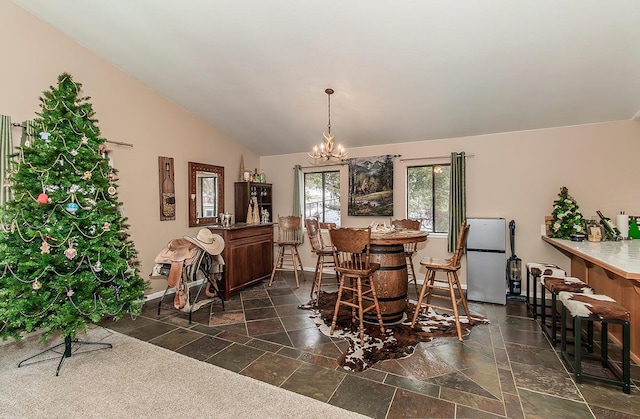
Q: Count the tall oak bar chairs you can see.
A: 5